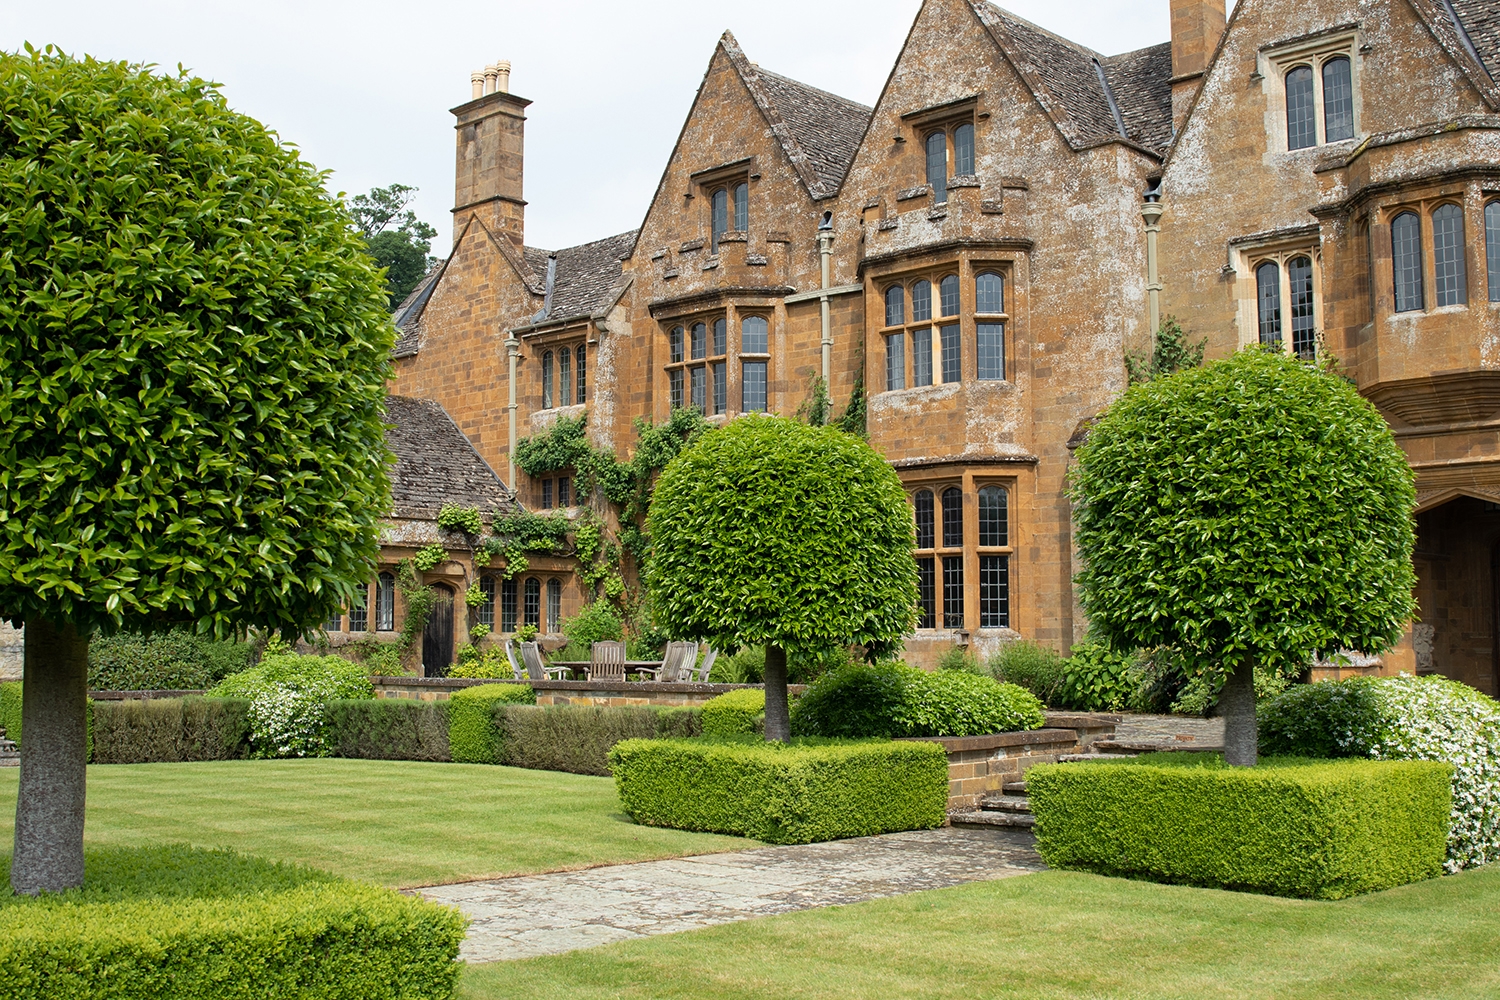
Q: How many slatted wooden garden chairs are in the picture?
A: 6